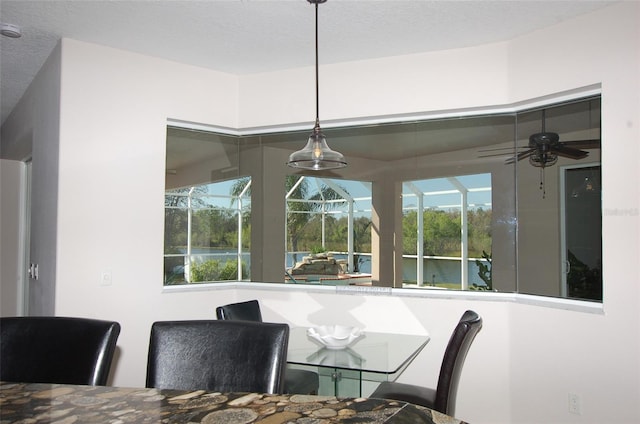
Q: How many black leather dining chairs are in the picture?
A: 4